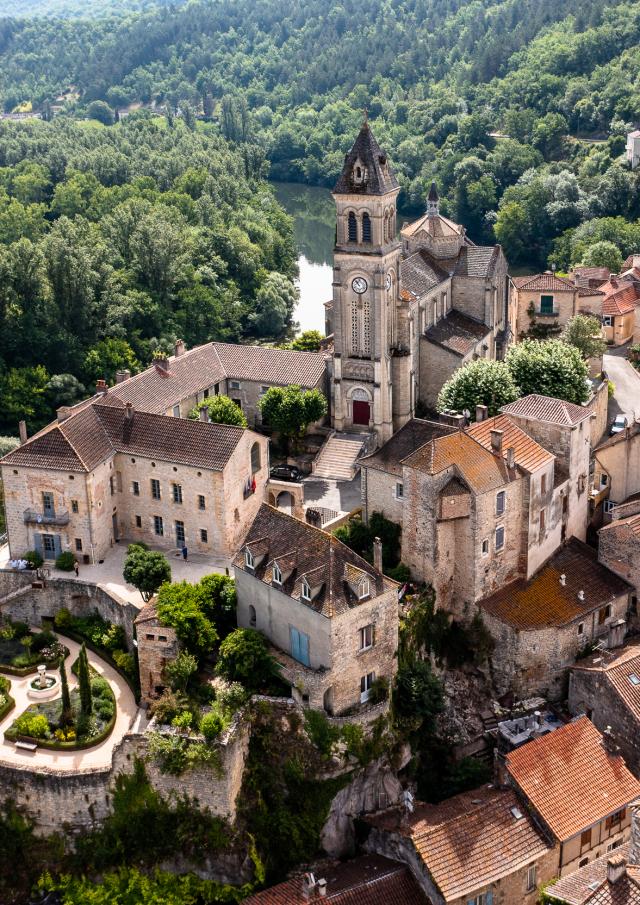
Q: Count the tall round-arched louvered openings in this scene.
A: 4